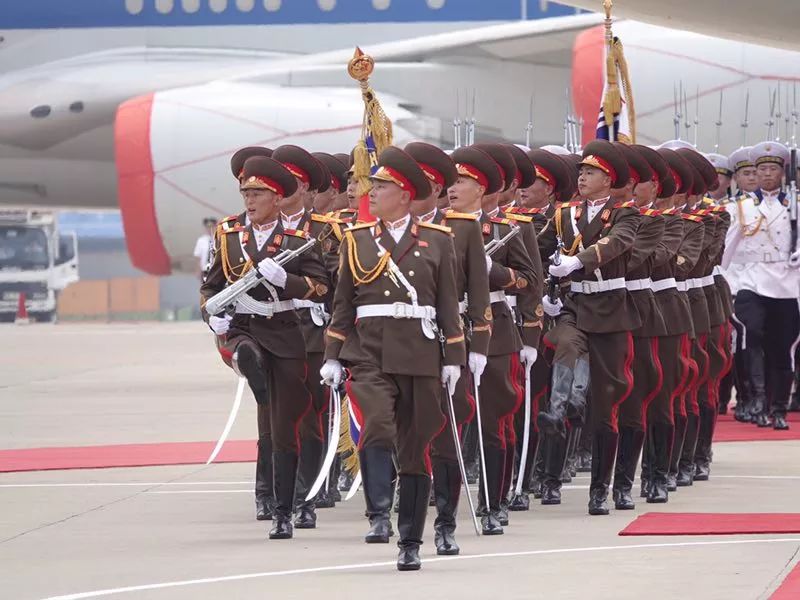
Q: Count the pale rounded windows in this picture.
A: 9